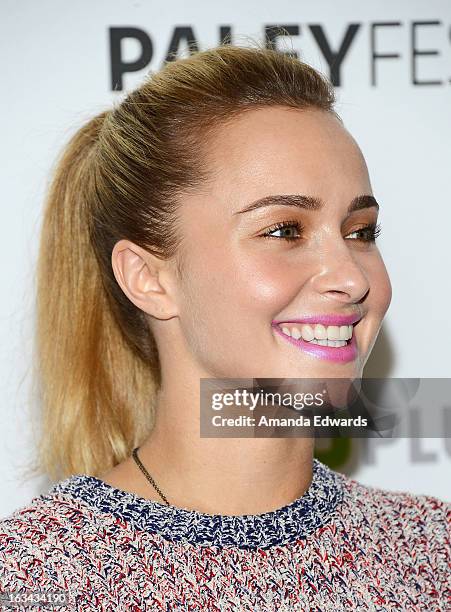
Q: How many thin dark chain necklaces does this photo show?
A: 1